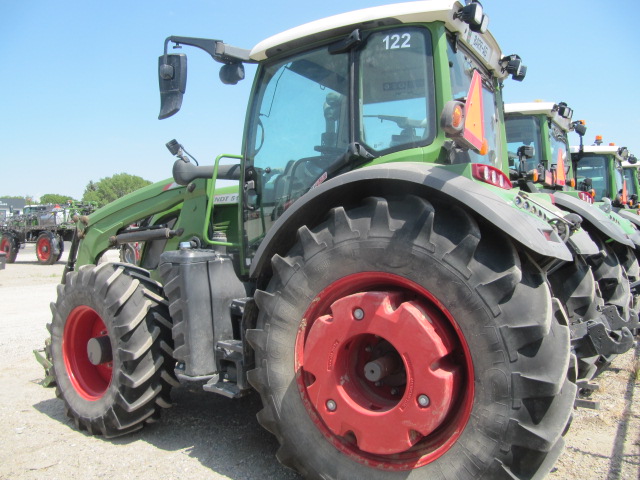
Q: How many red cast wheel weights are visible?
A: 1